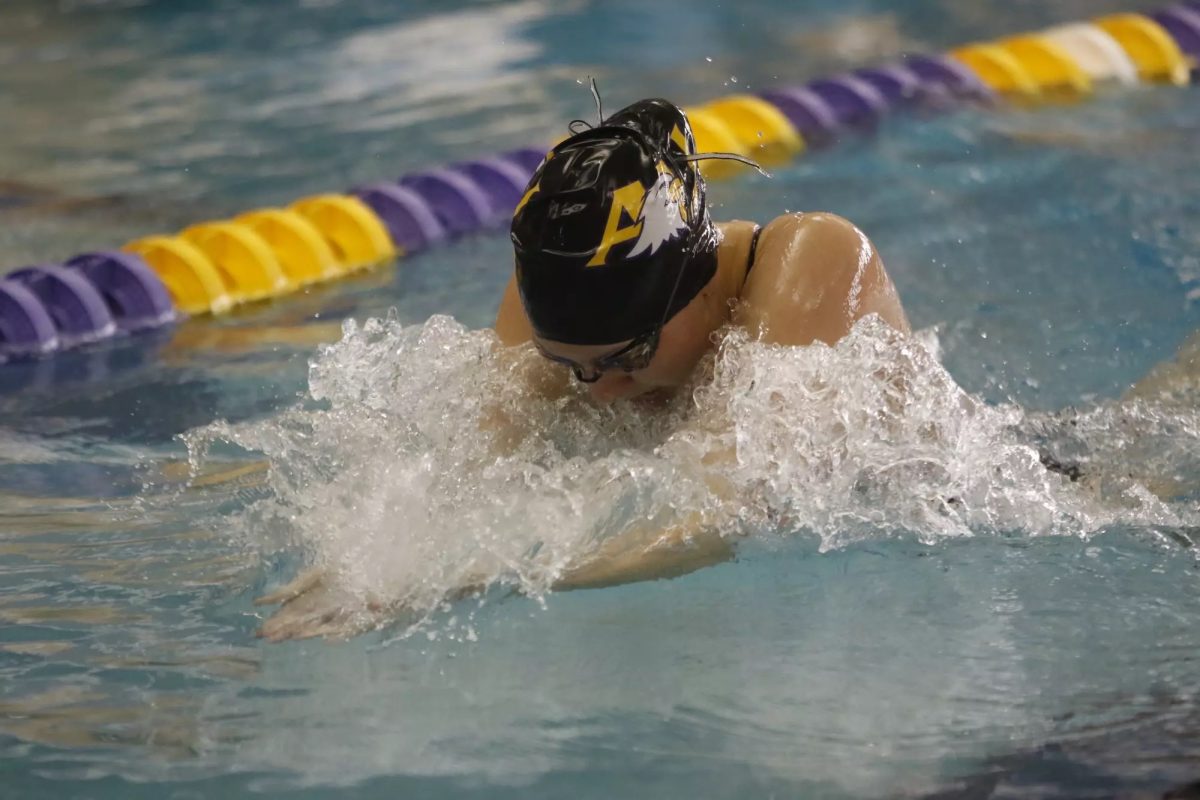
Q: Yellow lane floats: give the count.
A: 9